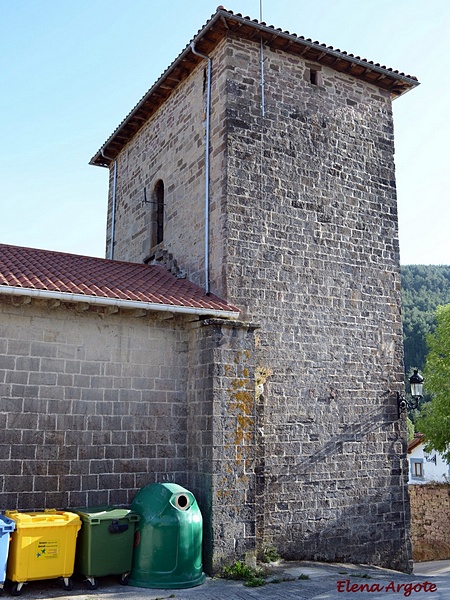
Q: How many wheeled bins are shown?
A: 3